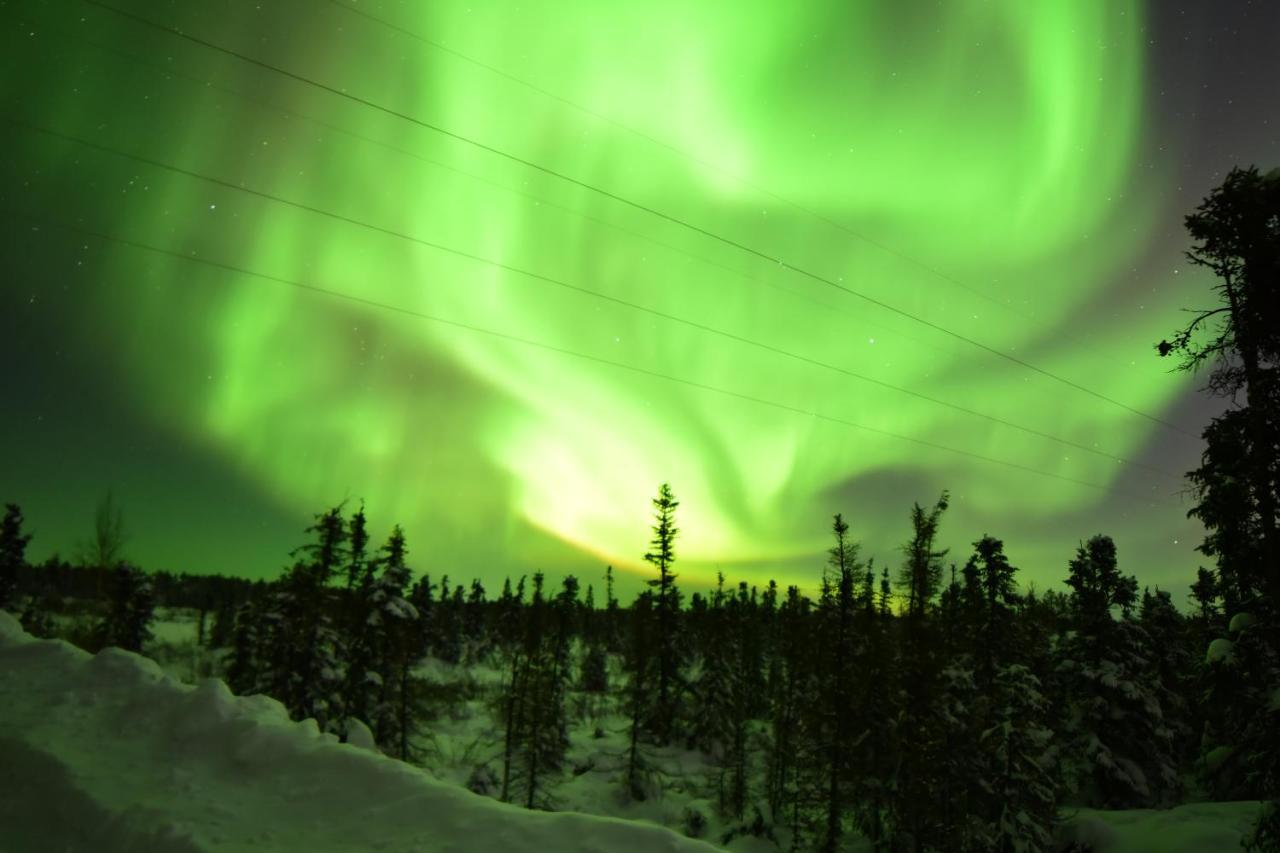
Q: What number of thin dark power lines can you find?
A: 5